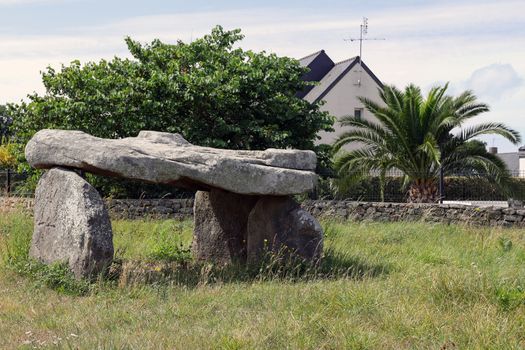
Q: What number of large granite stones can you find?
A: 4